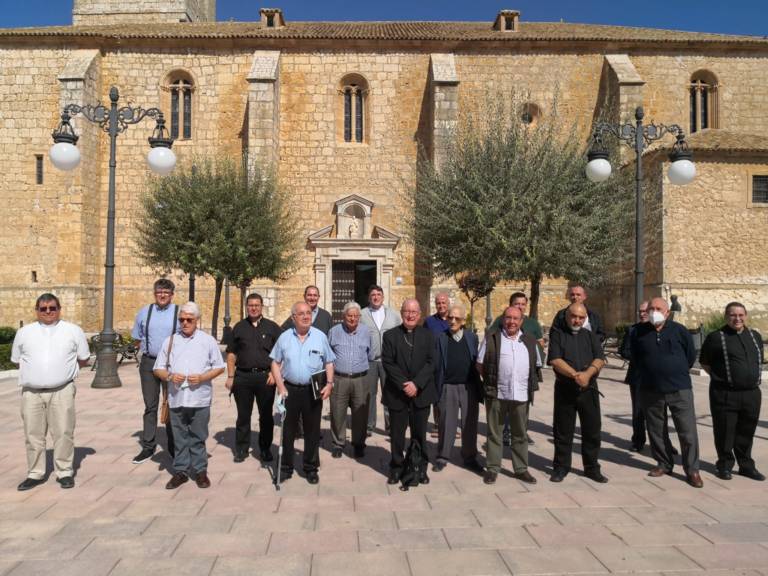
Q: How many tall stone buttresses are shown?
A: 4